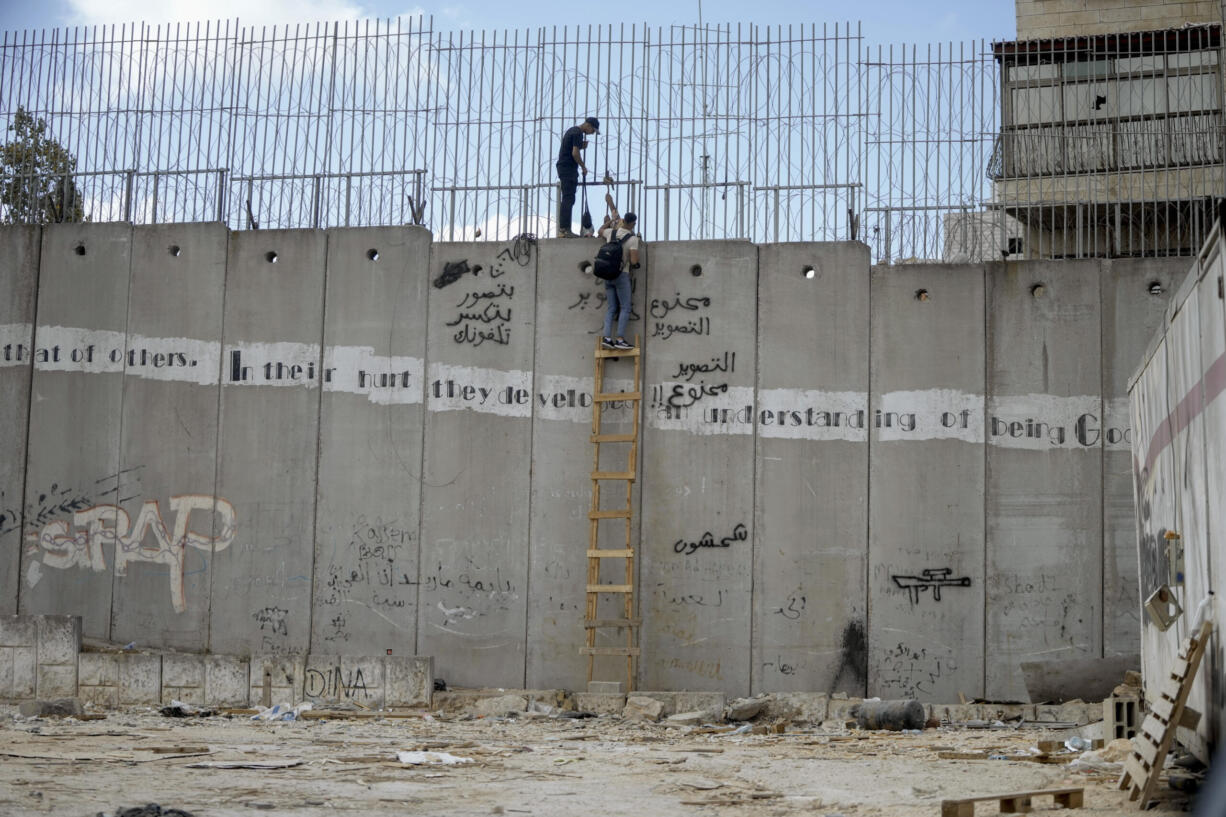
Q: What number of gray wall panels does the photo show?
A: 12